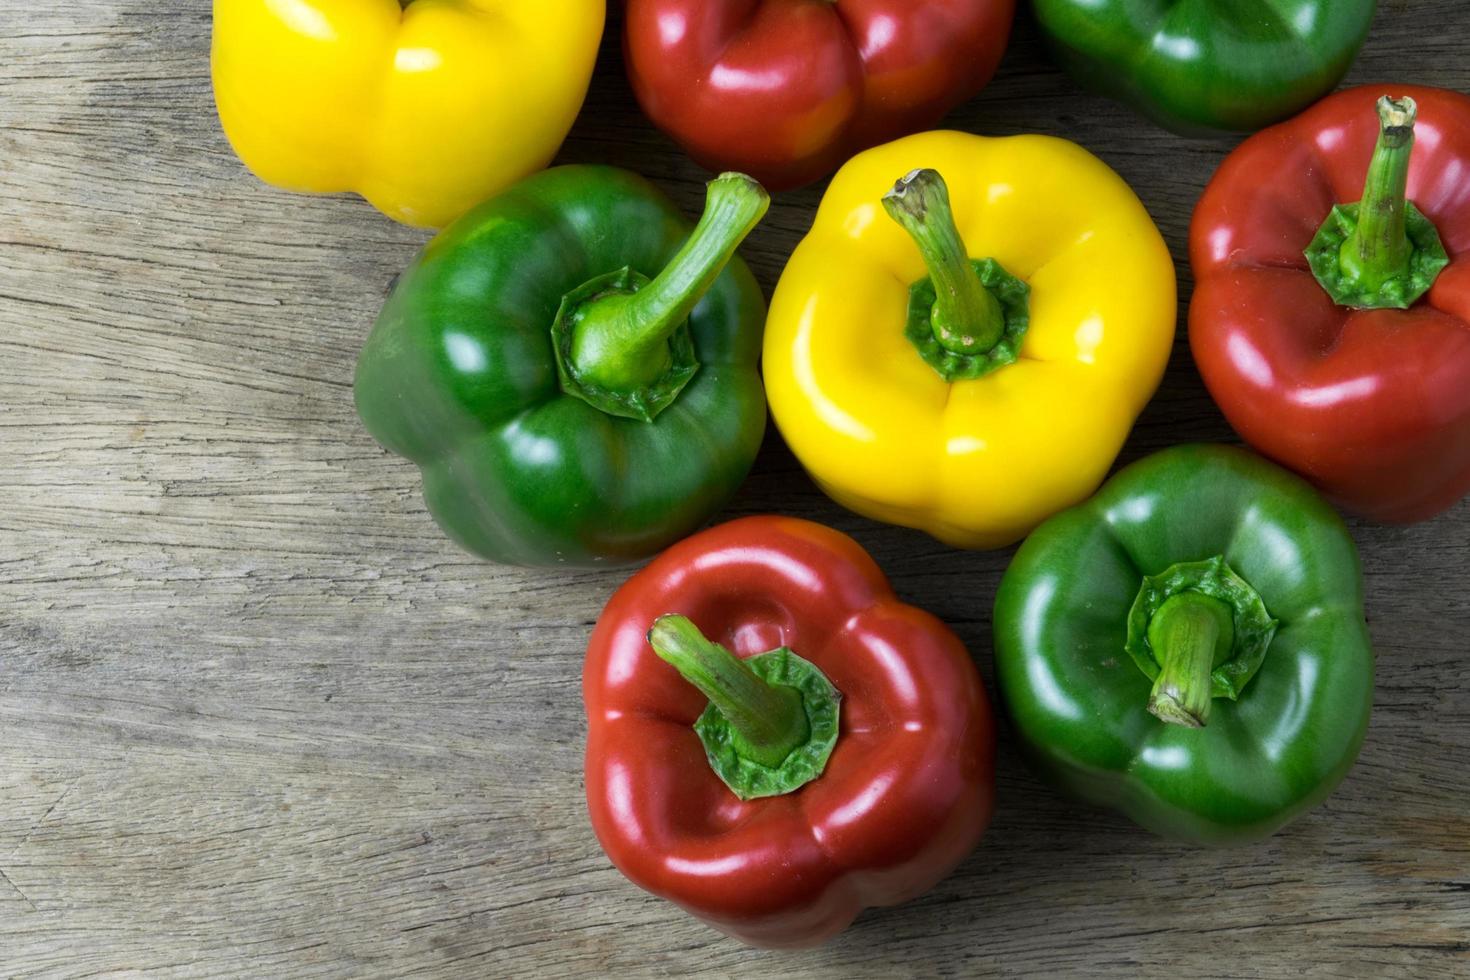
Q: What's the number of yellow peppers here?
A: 2